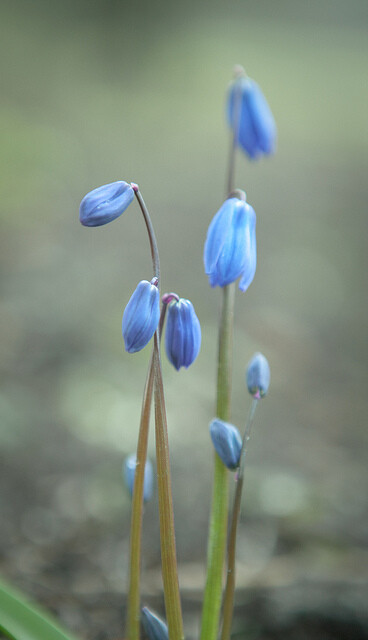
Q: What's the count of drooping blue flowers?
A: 5